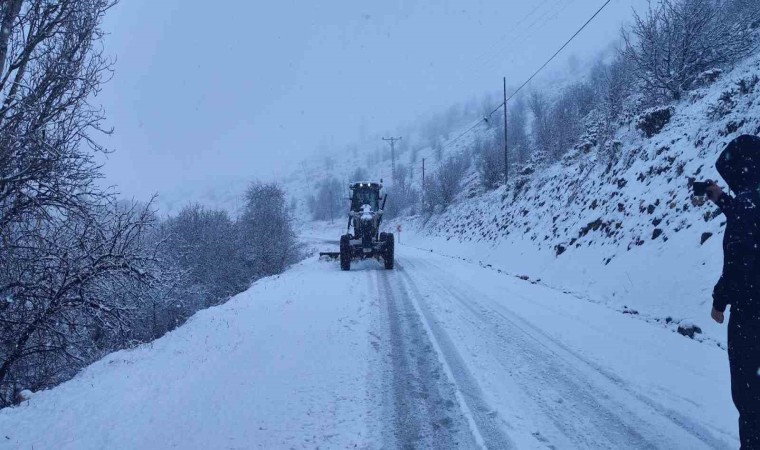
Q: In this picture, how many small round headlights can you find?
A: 2